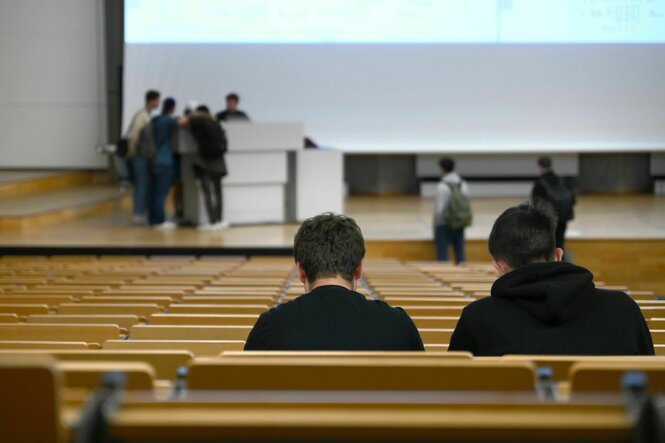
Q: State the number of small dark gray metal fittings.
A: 4